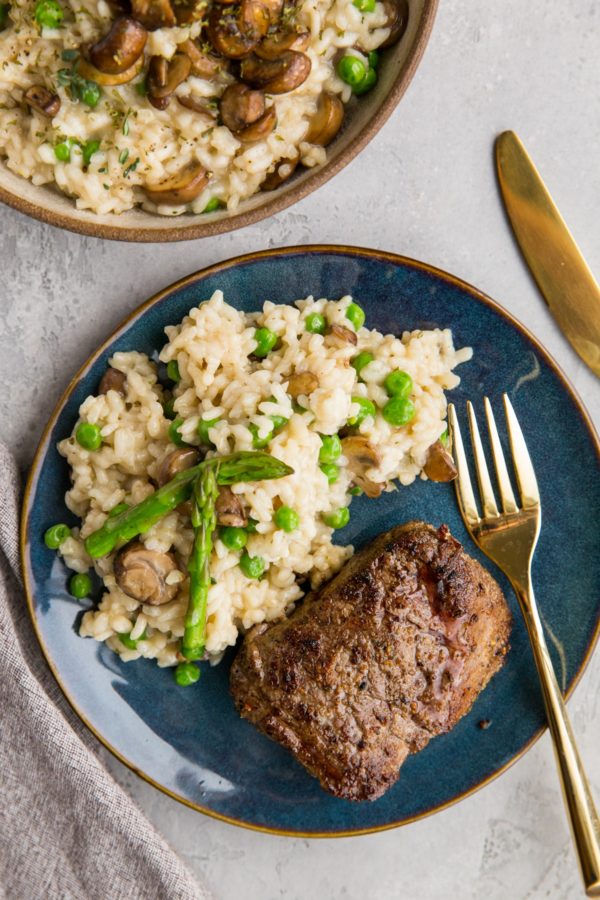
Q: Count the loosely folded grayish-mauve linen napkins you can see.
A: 1